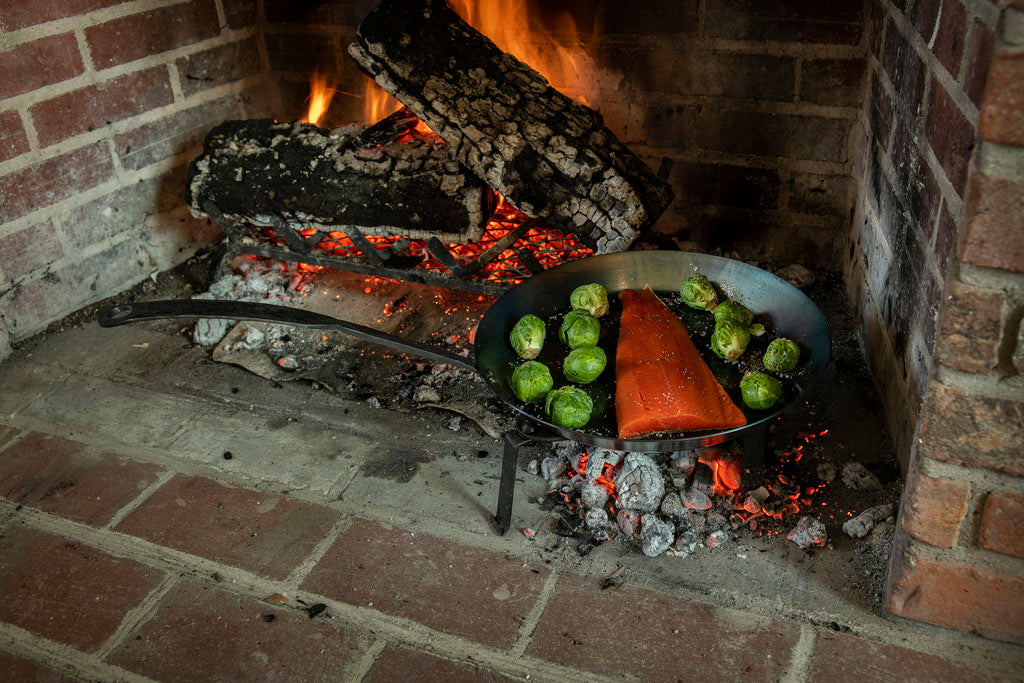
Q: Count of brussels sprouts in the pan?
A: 11